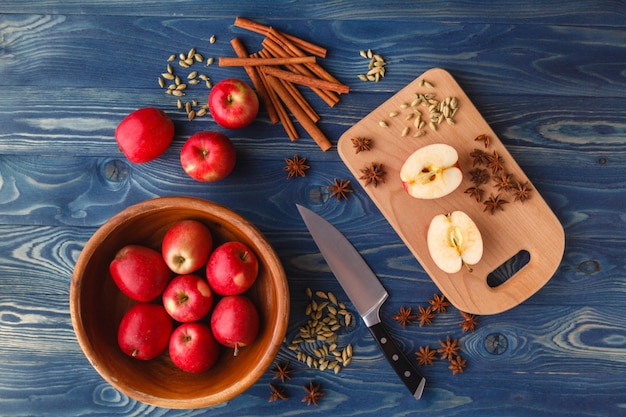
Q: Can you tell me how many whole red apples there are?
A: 10